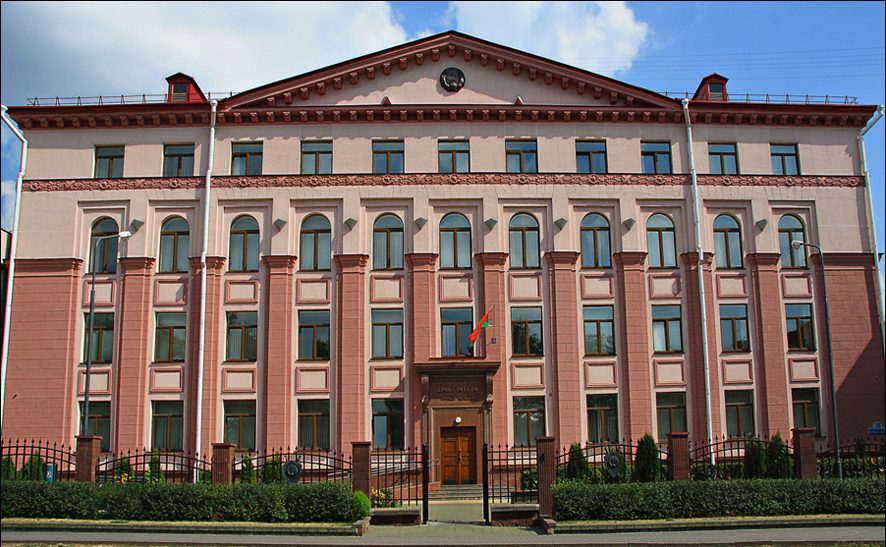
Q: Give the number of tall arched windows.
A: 11